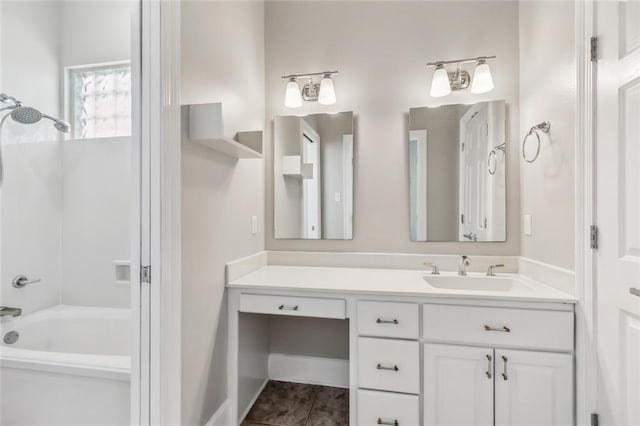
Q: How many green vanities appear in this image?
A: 0